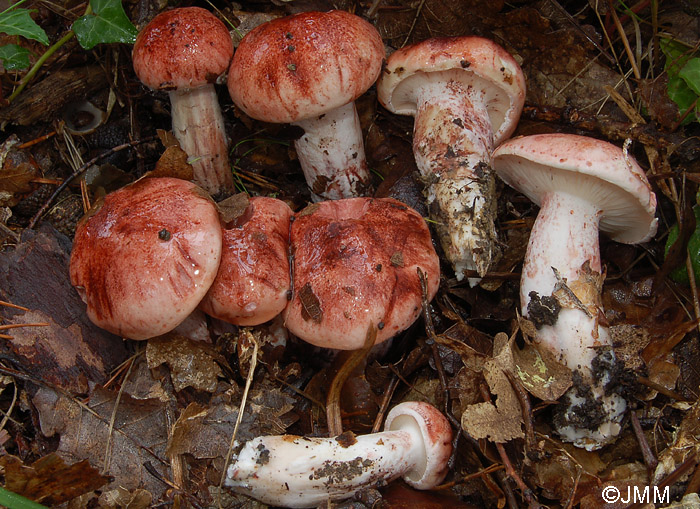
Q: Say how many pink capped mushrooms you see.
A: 8